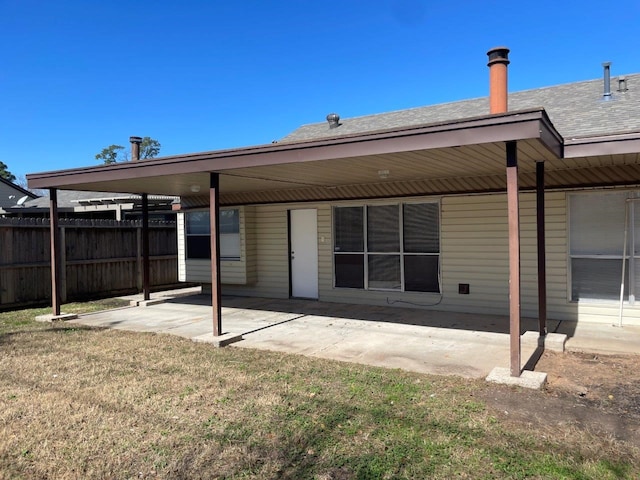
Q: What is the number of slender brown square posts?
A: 5